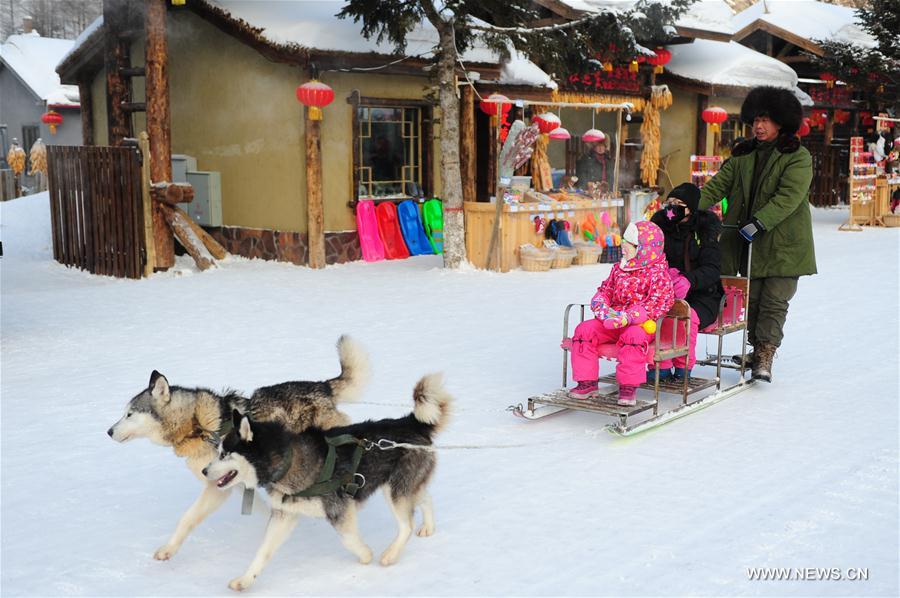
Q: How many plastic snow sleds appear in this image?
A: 4